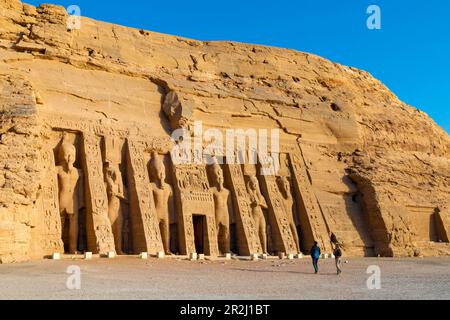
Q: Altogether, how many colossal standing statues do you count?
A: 6